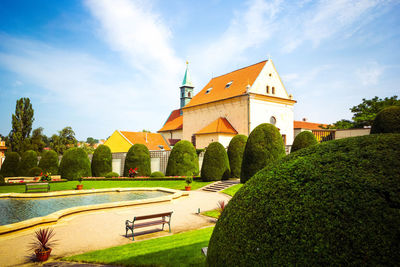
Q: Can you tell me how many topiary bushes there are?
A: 13